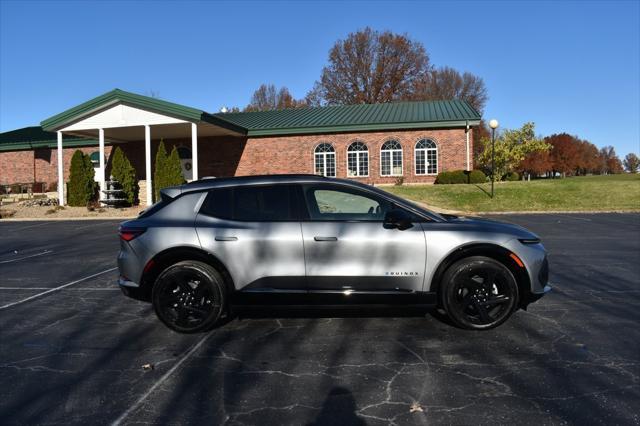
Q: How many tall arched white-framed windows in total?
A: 4